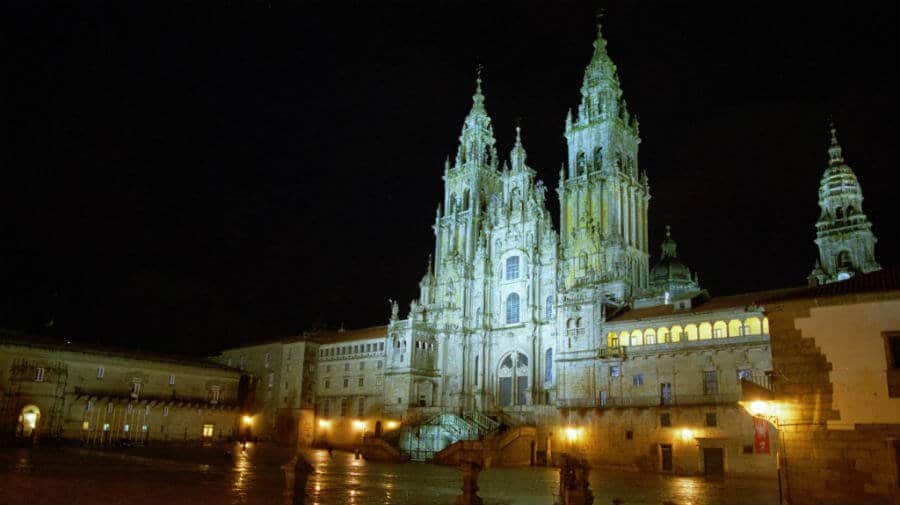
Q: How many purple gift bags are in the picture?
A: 0